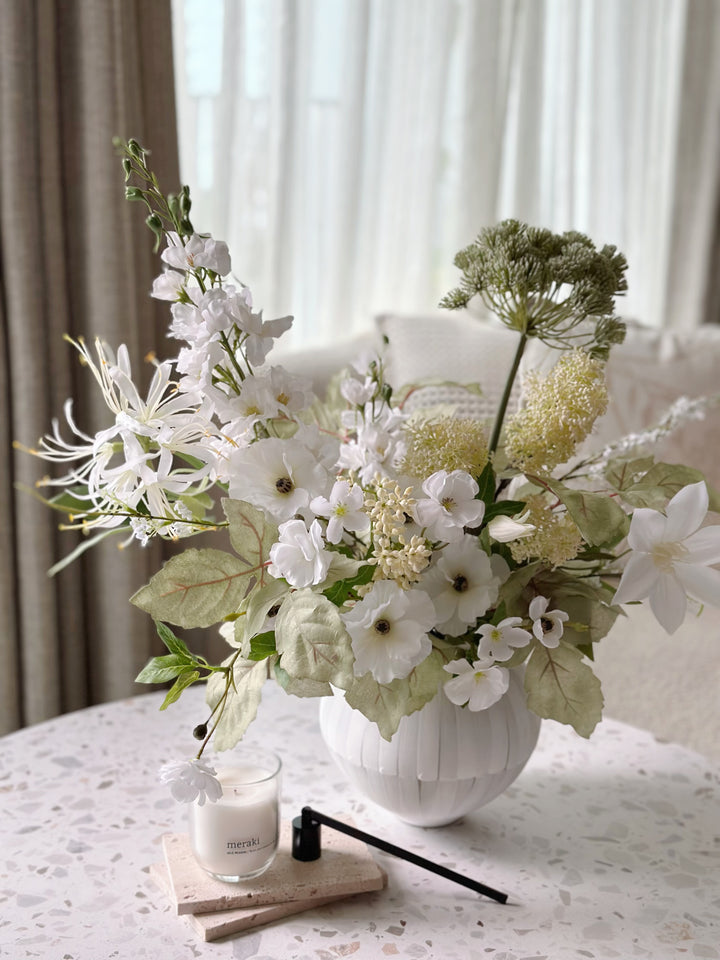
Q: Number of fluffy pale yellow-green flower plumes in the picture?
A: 3